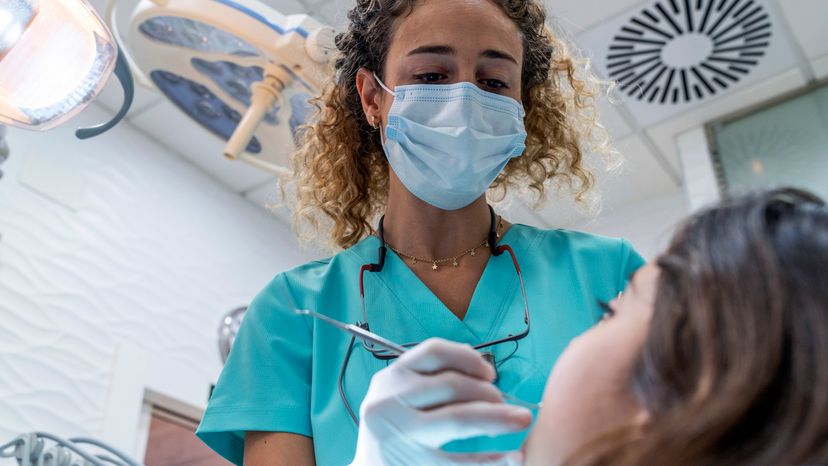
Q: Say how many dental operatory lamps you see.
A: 2